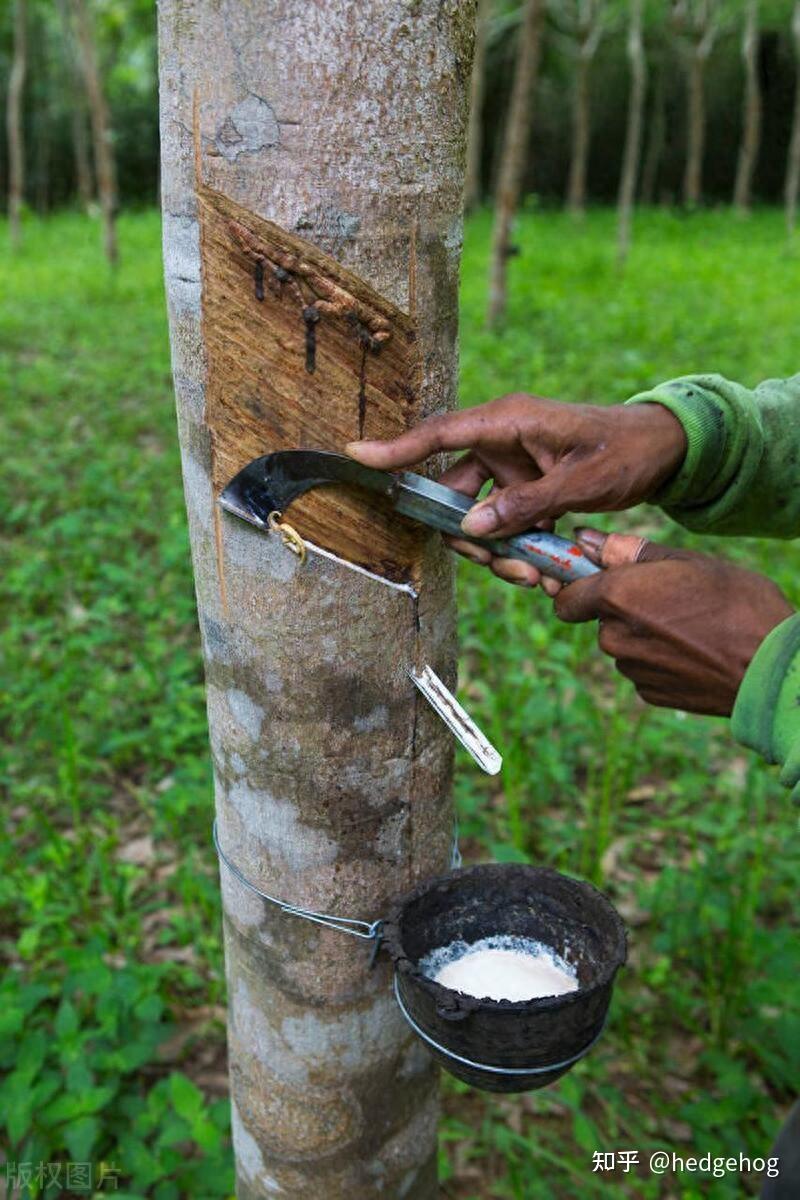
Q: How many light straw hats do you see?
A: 0